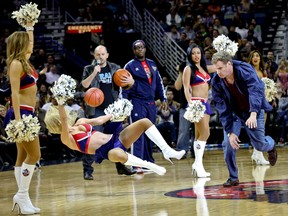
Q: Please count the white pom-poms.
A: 7